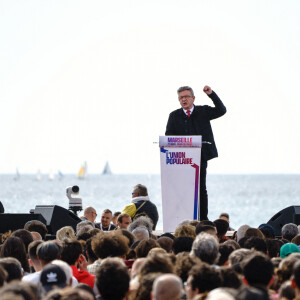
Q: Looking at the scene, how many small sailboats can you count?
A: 6